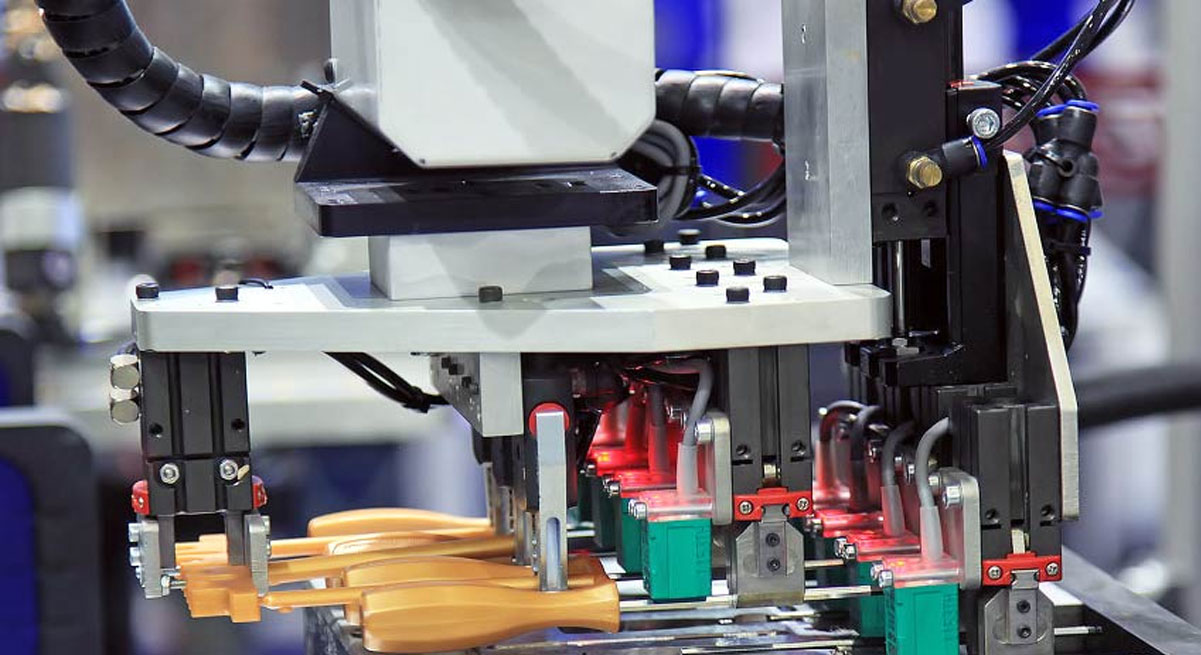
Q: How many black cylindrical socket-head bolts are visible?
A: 11